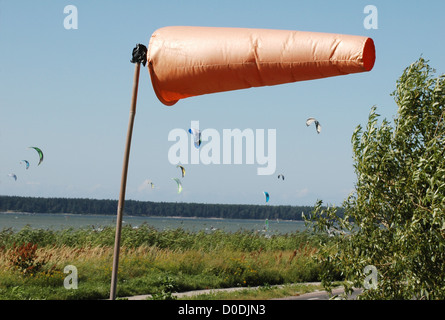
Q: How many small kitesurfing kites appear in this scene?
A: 10